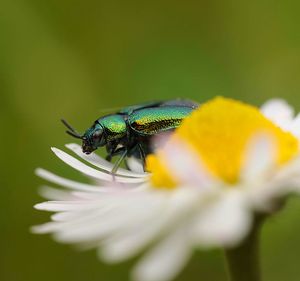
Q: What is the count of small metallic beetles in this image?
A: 1